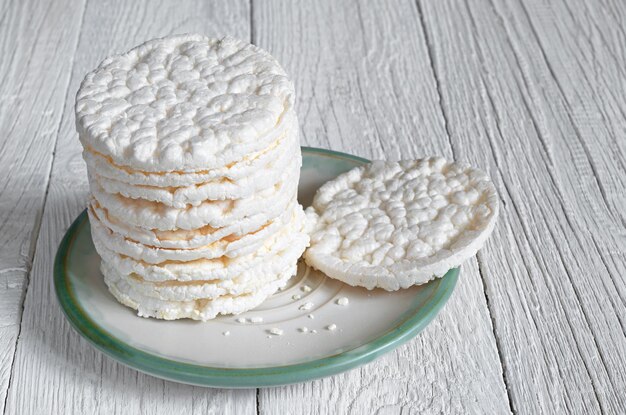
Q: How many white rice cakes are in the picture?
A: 10